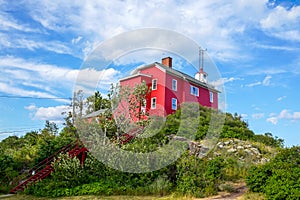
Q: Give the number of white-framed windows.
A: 6